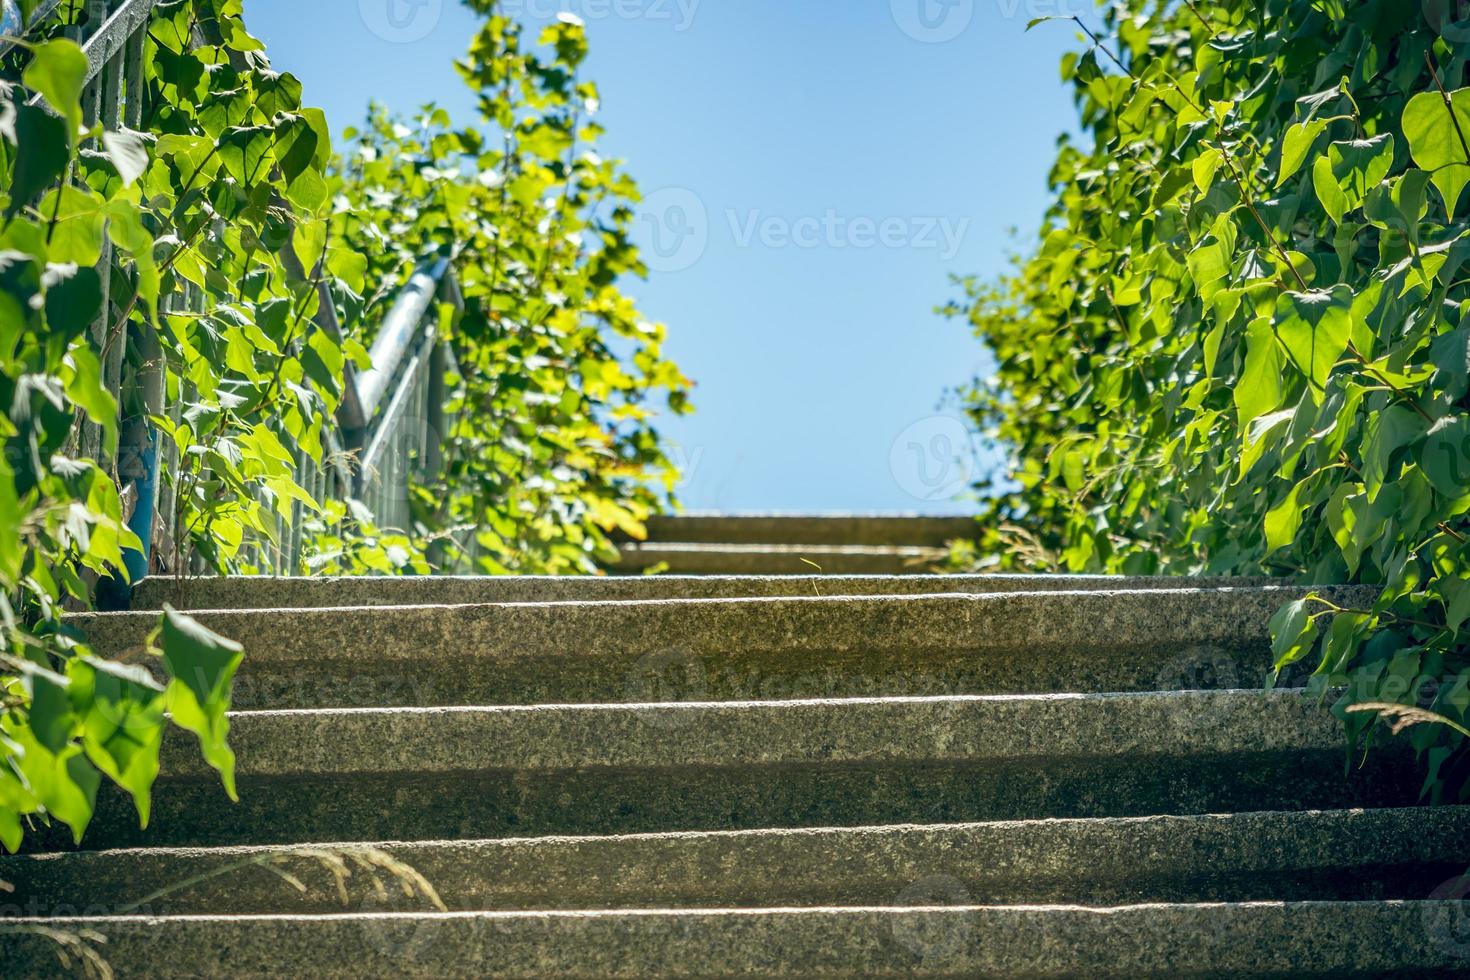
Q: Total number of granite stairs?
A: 7